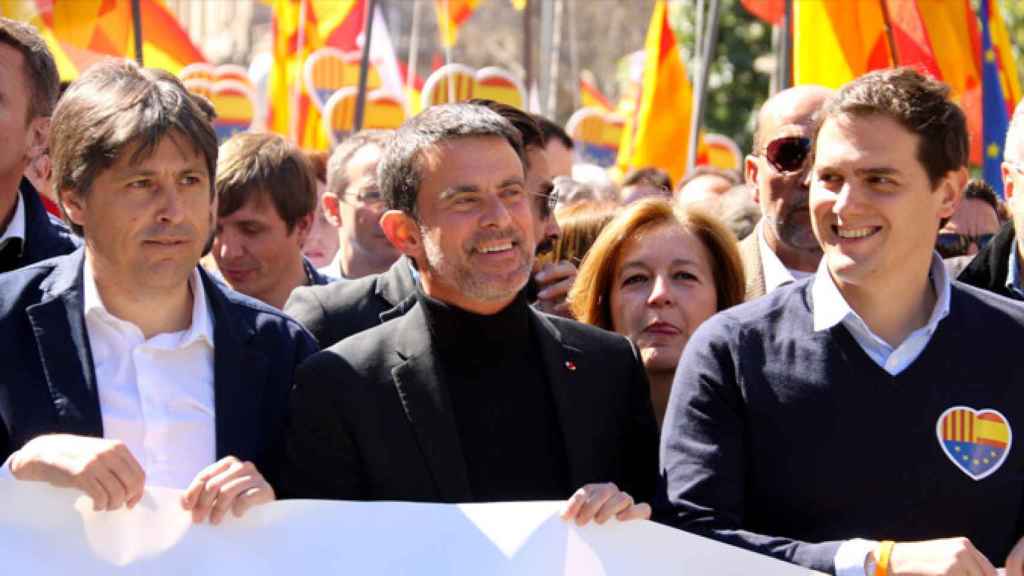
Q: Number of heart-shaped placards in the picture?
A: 7